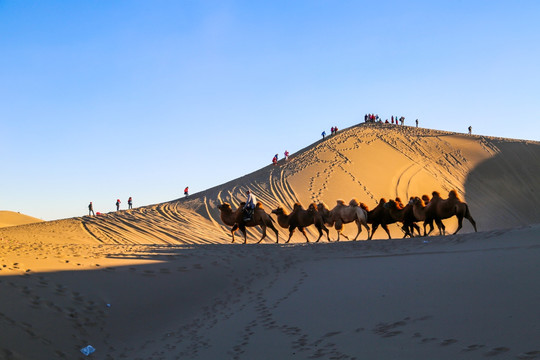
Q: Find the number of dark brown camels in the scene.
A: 5